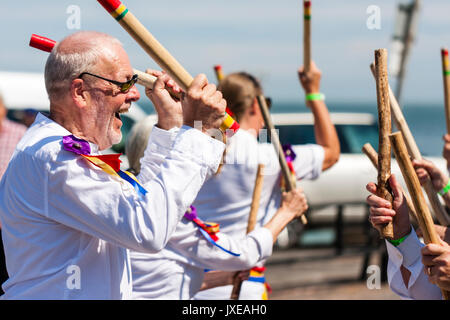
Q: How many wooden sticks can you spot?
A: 11